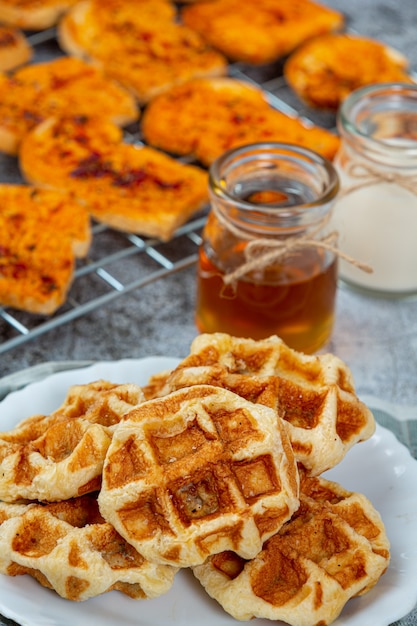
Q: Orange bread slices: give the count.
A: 9